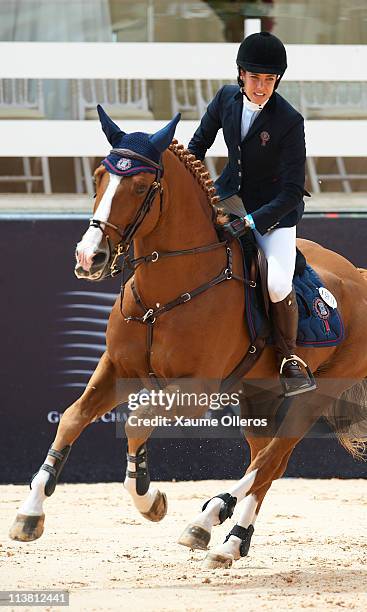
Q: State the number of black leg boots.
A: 4